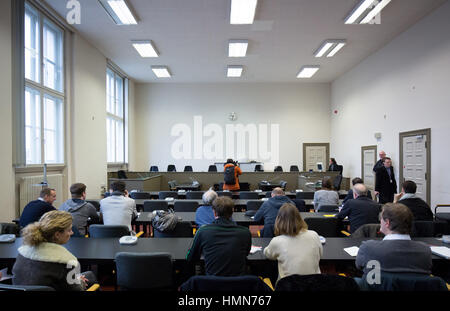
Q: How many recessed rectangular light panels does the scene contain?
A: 9